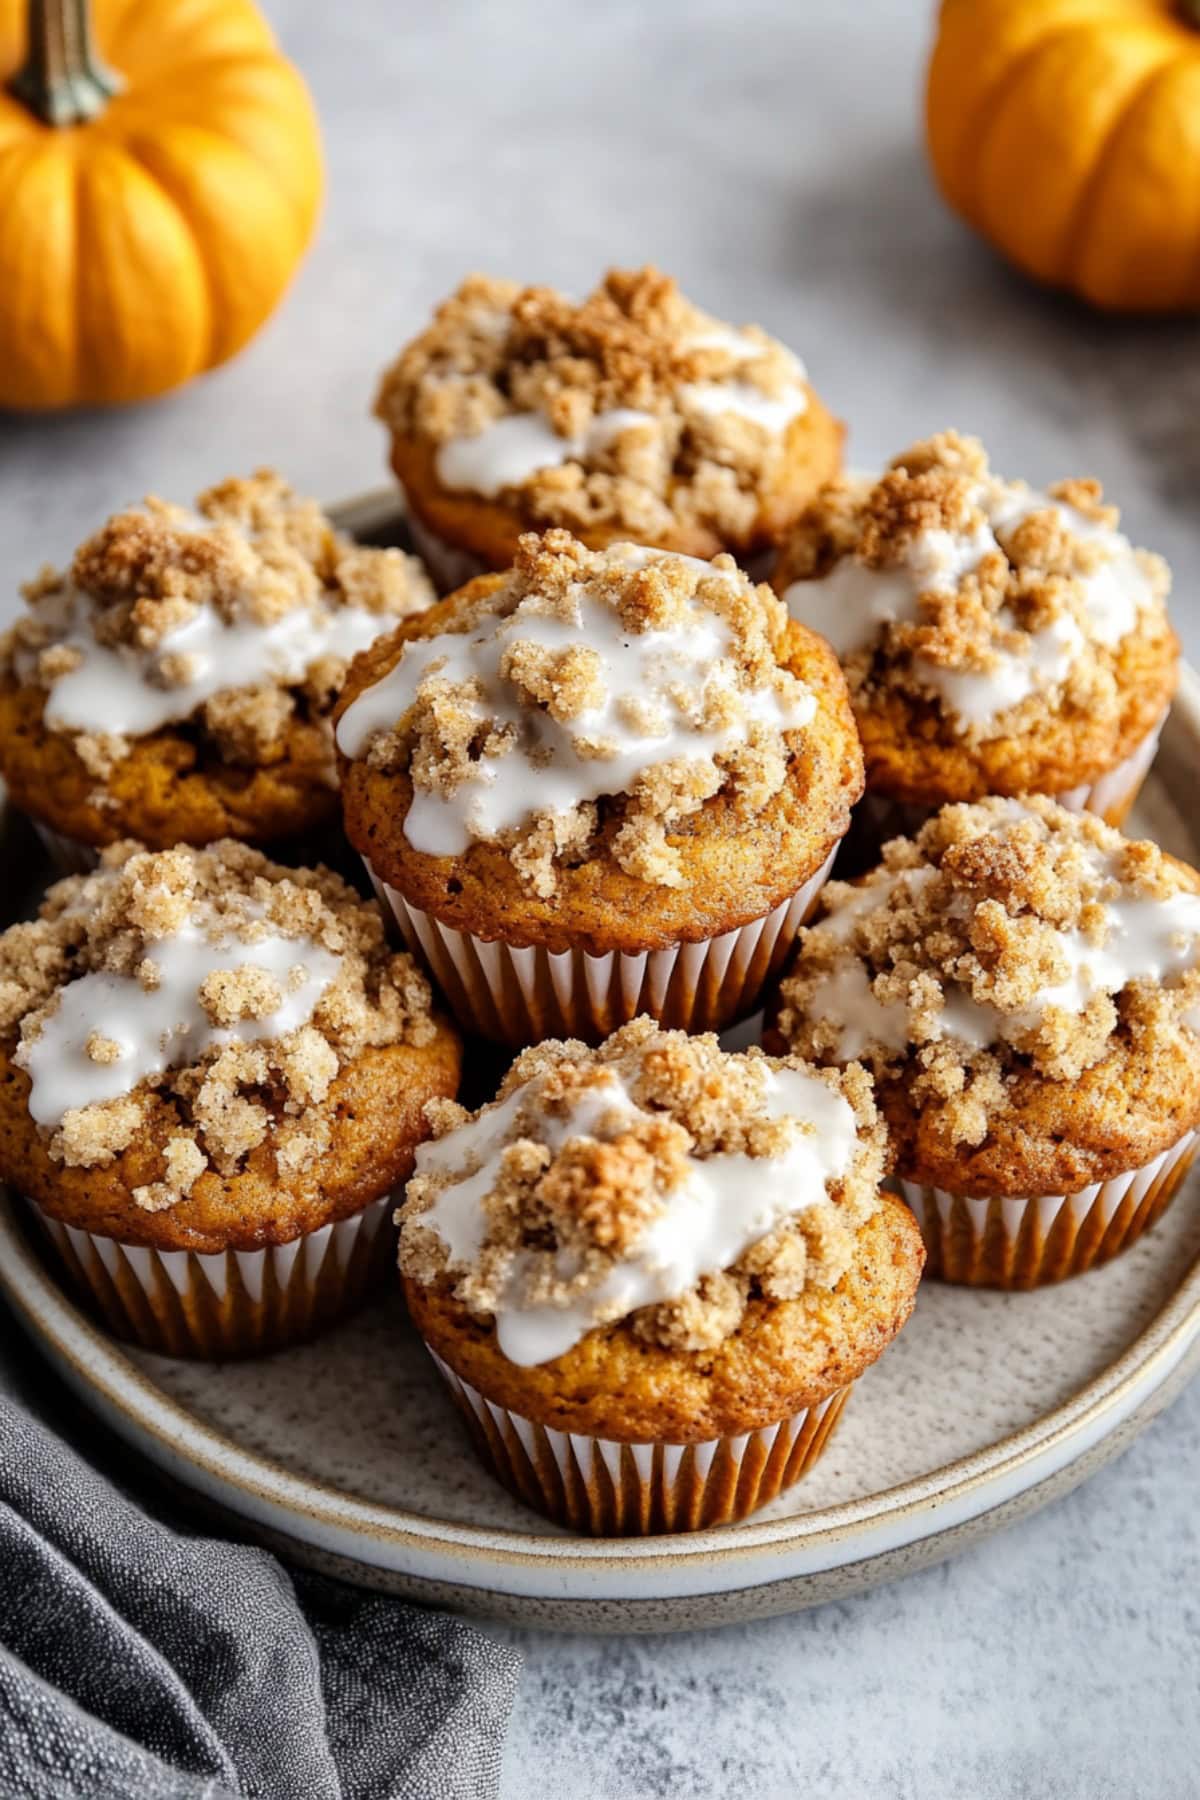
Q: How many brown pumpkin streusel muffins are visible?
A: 7